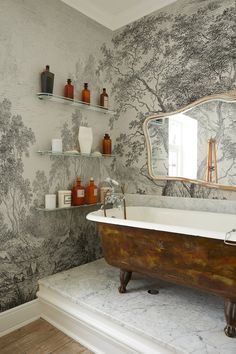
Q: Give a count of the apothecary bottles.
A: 7